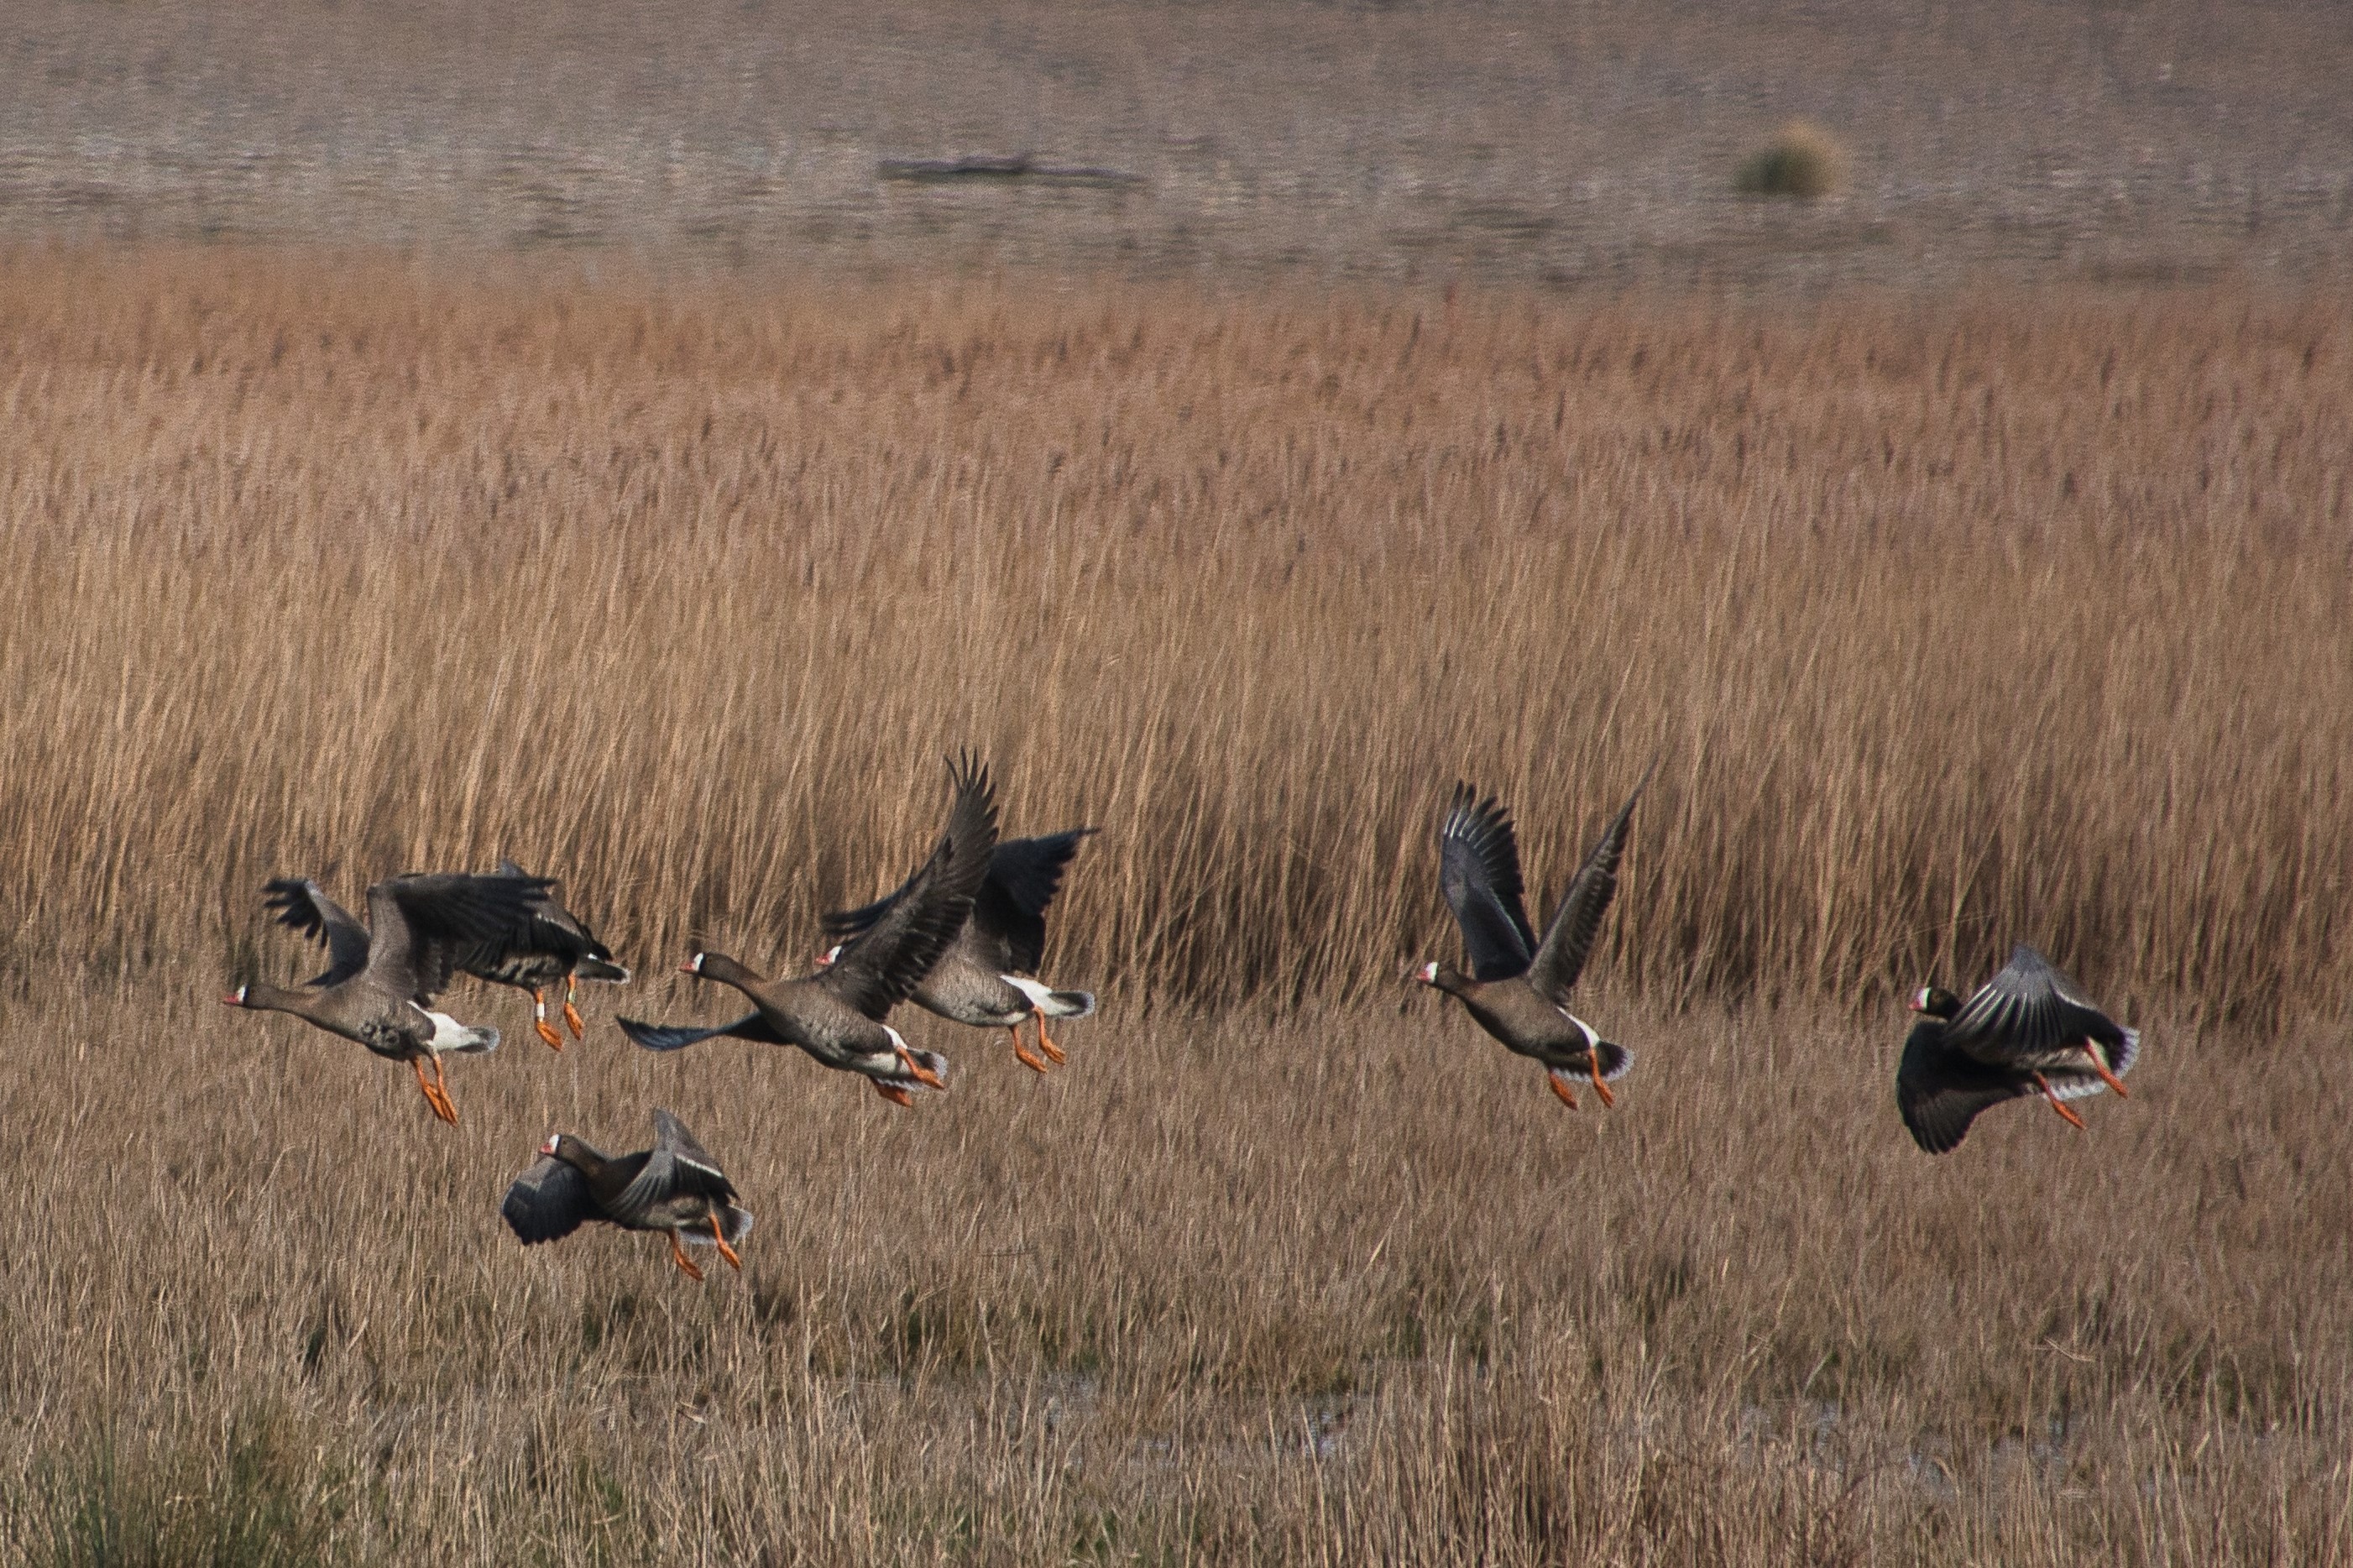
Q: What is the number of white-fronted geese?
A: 7